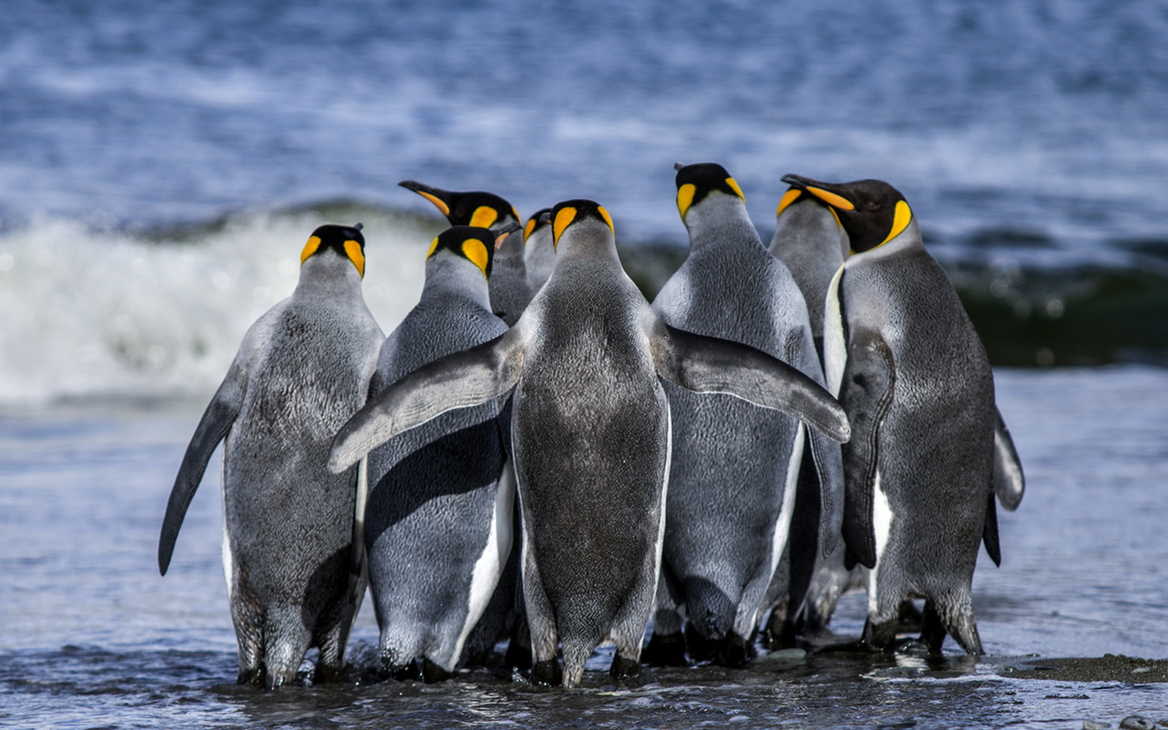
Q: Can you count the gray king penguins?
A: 8